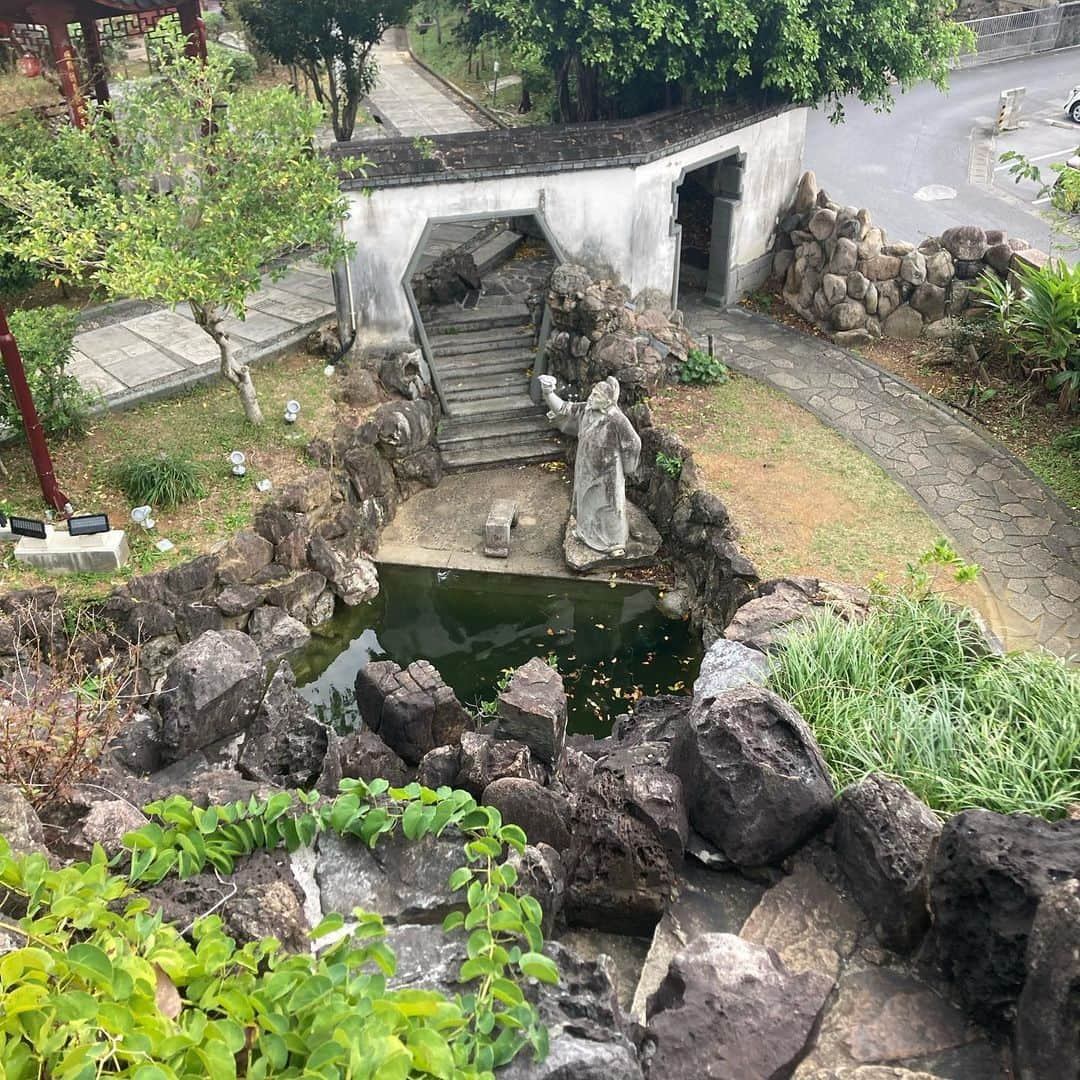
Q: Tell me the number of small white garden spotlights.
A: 3